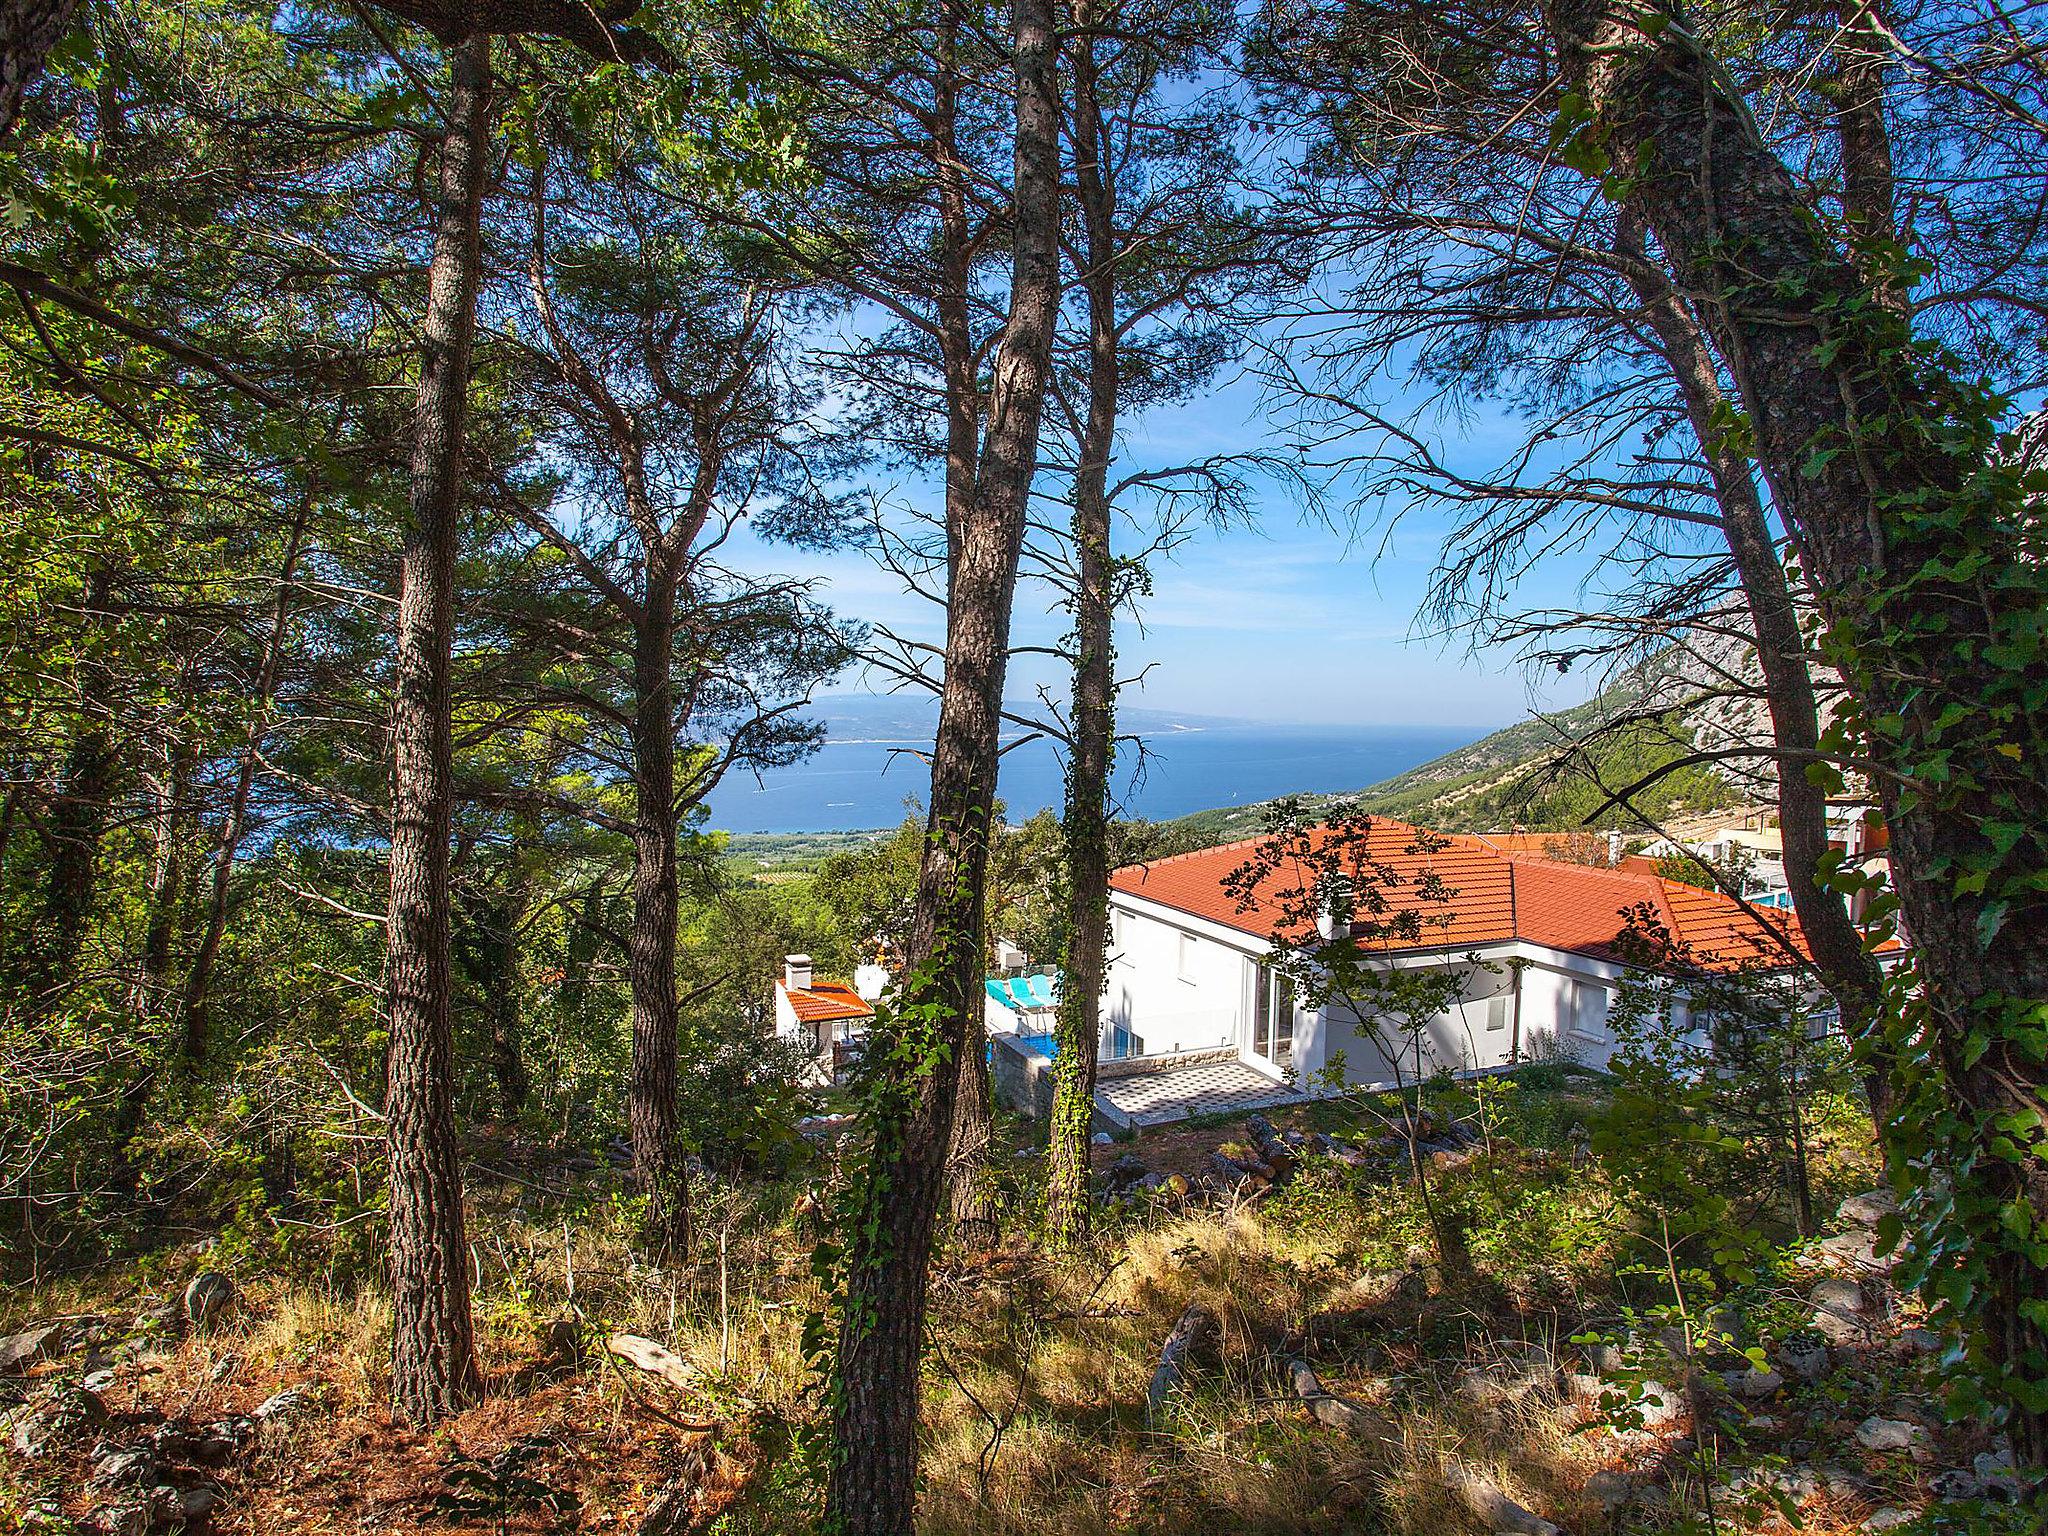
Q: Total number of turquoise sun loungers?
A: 3